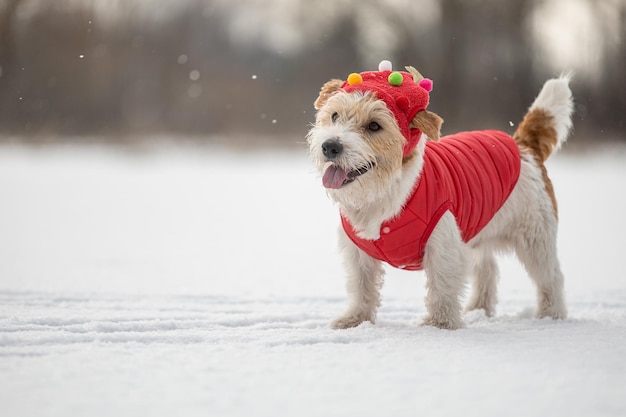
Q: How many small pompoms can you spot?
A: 5